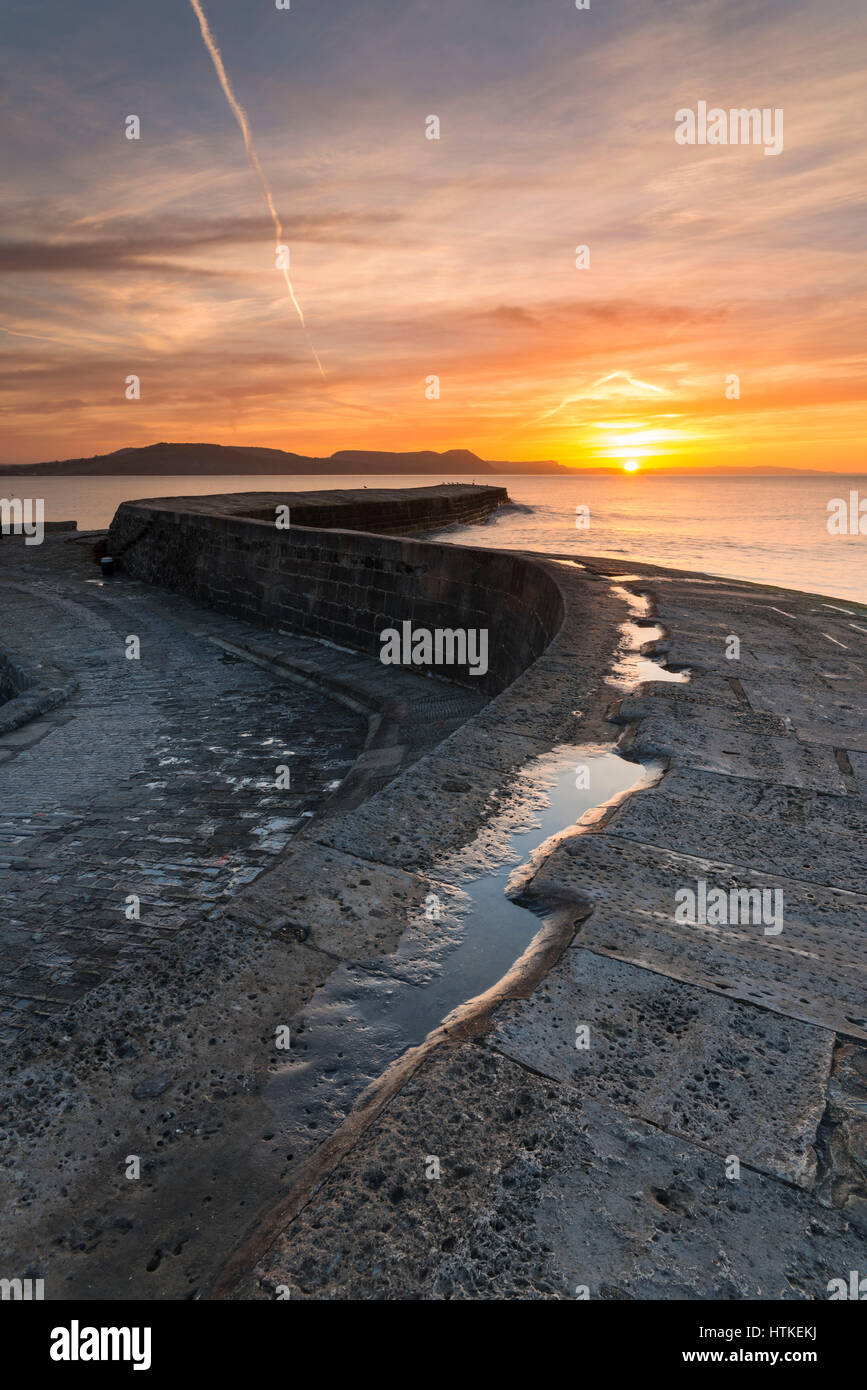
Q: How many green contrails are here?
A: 0